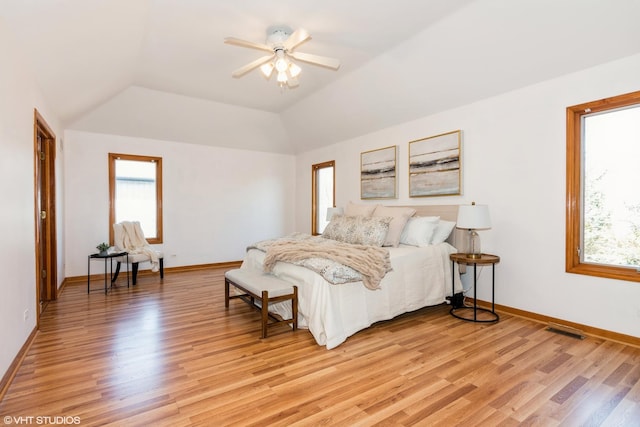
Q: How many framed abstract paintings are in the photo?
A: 2